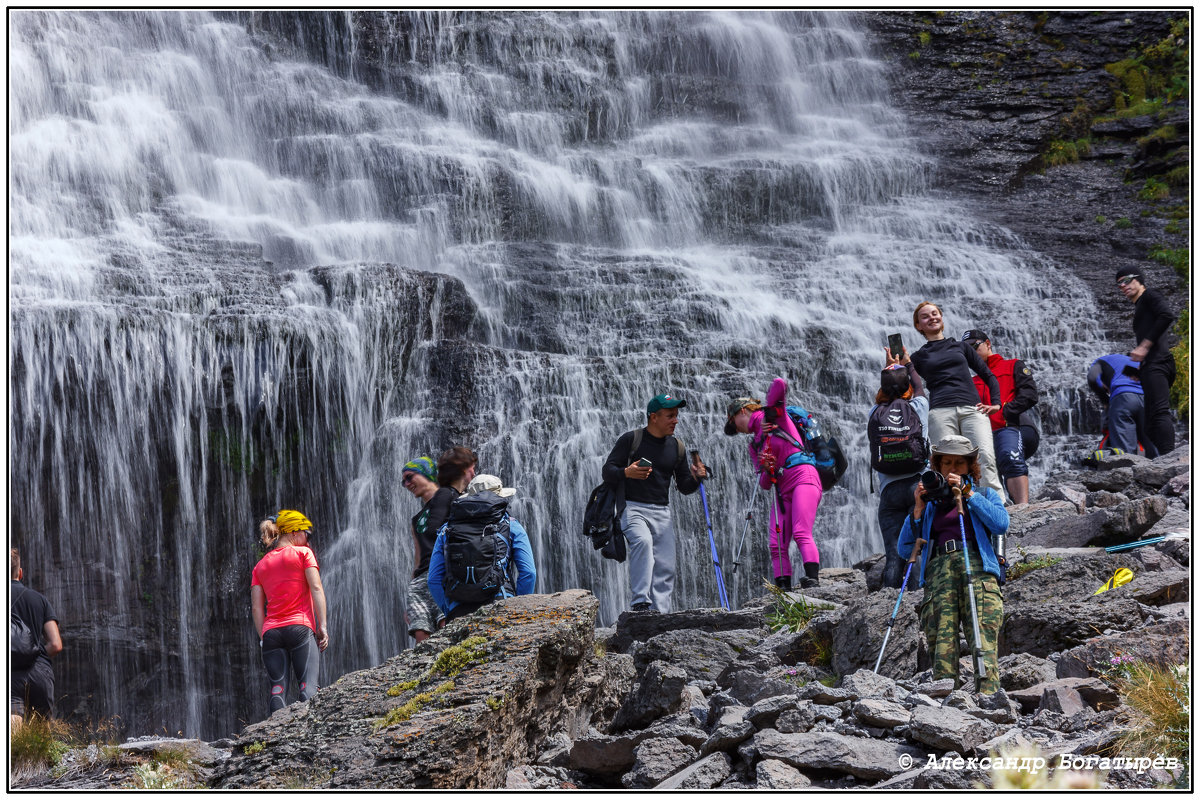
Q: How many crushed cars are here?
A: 0